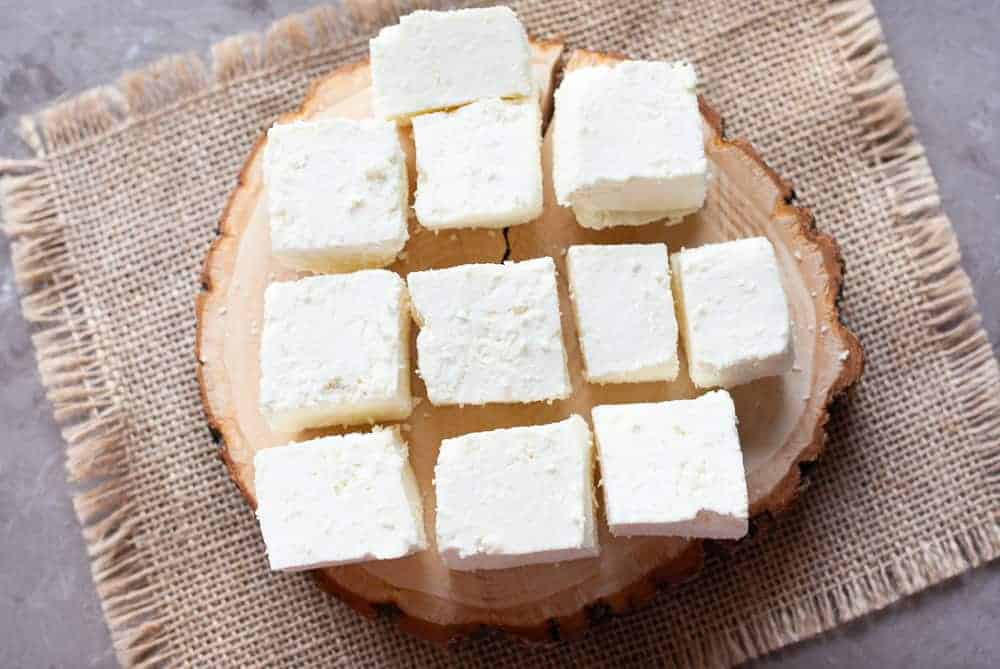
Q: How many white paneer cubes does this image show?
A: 11